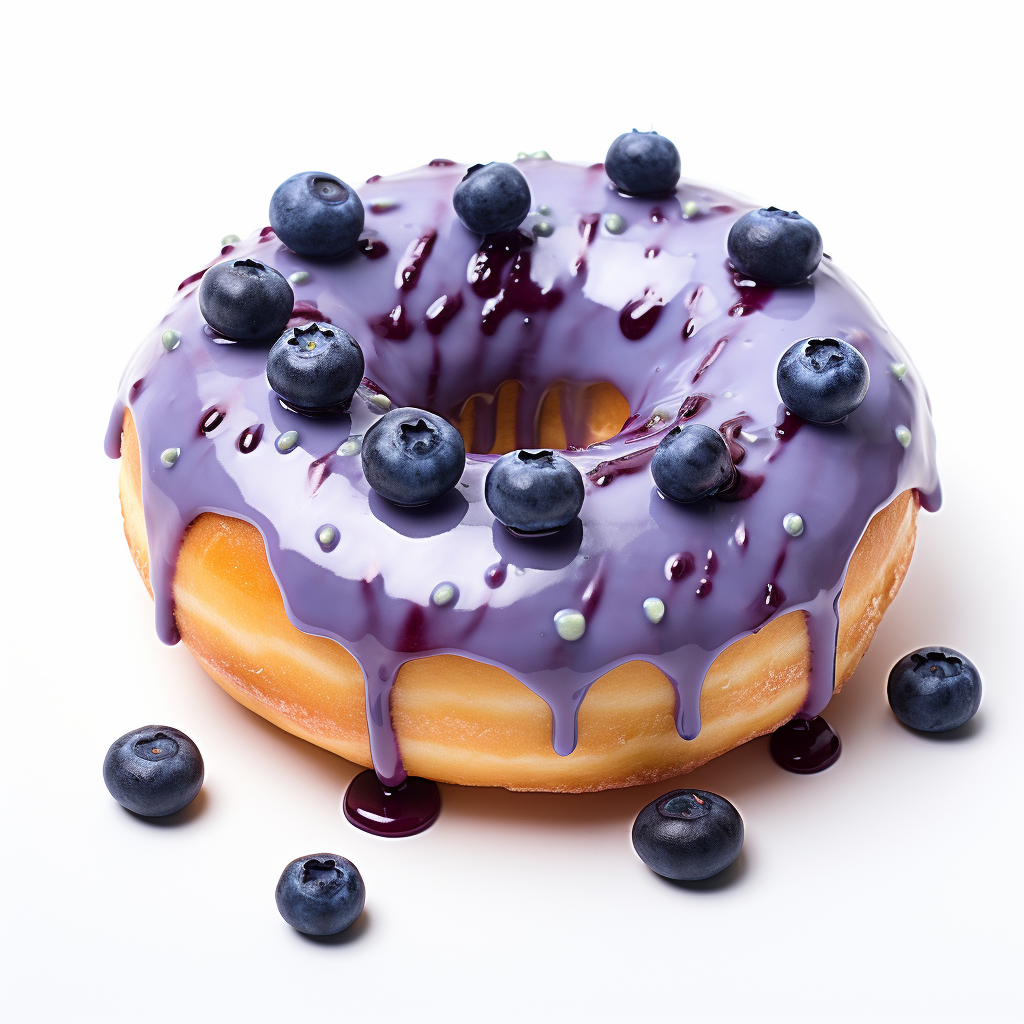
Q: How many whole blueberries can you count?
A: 14